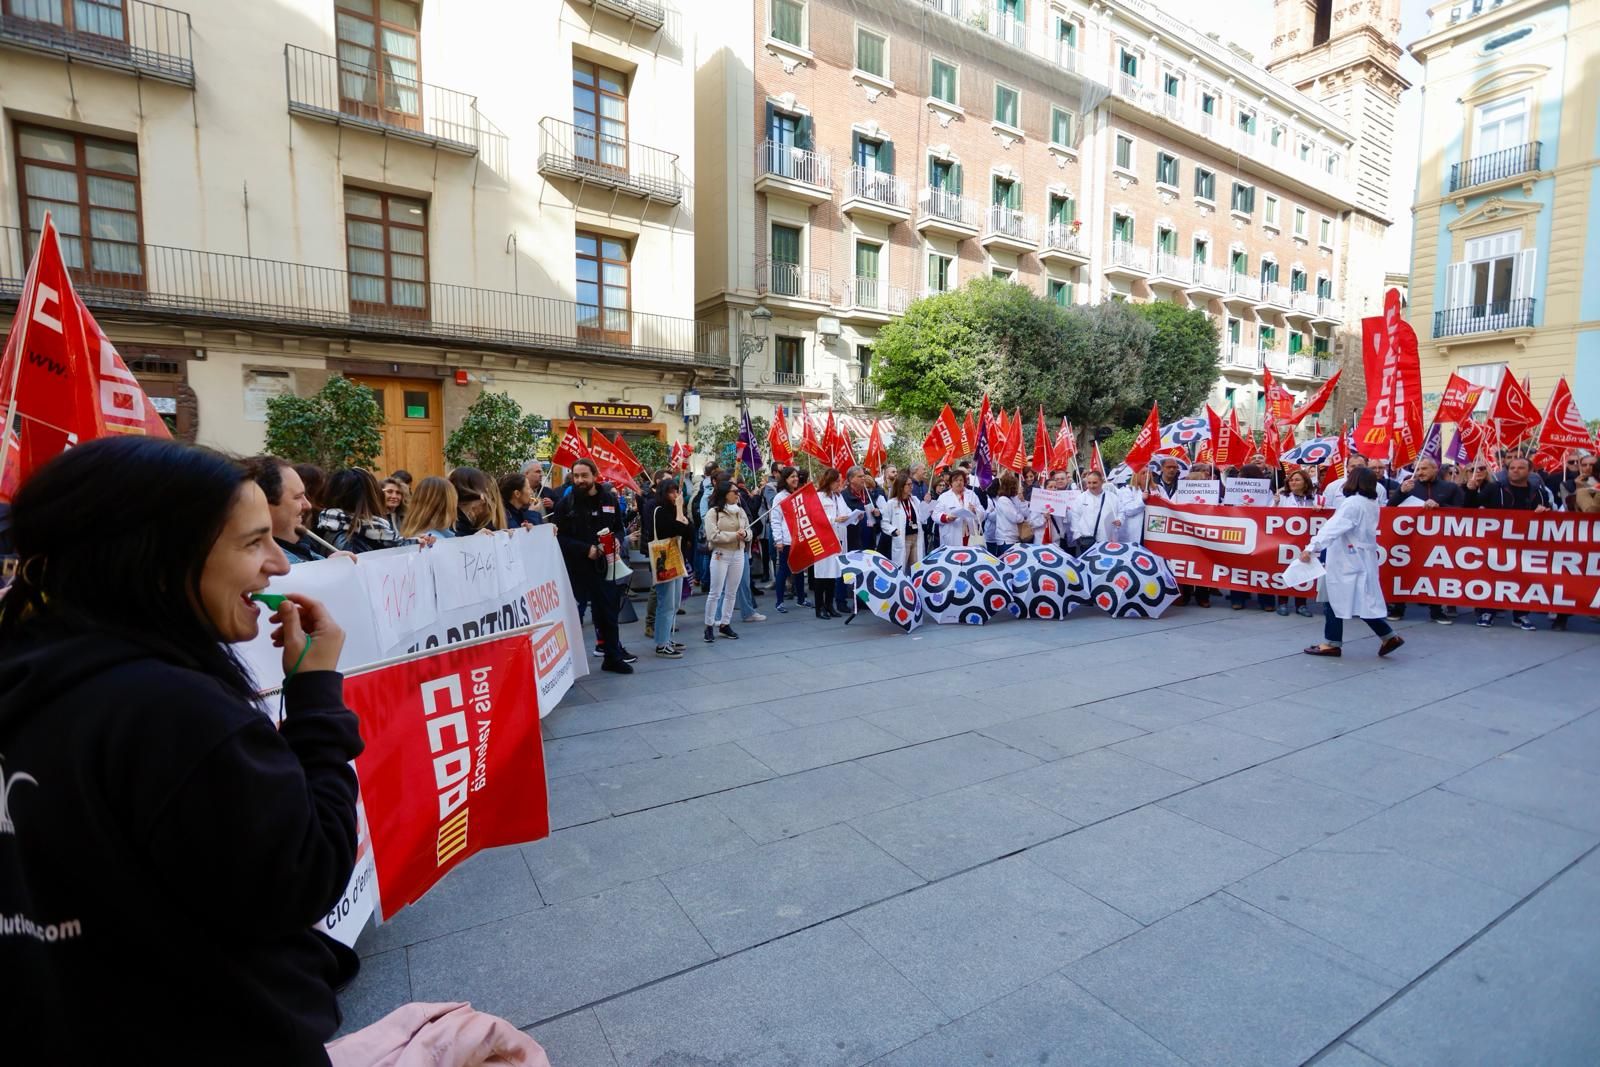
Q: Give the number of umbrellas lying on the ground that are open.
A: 4